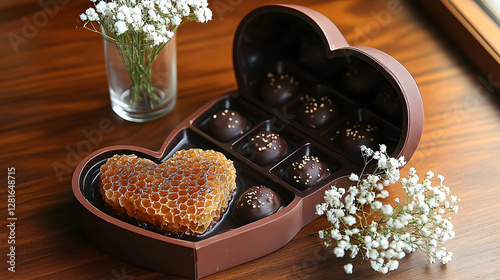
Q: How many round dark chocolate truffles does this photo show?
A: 7